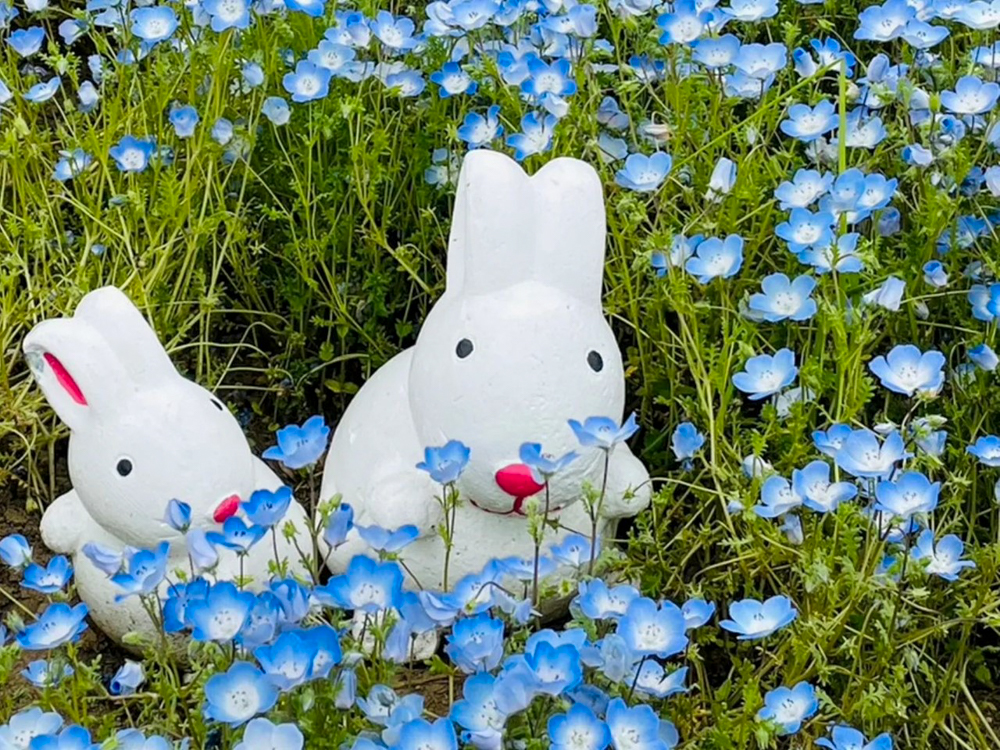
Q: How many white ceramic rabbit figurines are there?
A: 2